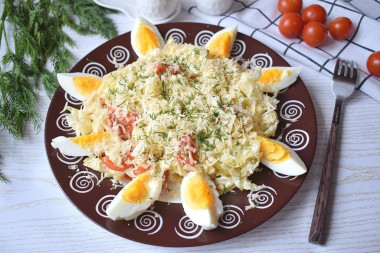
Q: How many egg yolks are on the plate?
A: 8